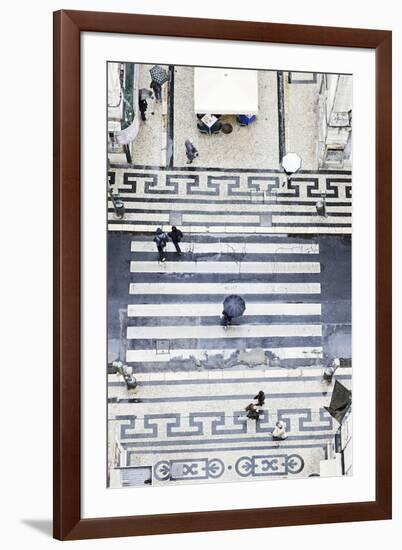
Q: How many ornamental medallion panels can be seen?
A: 2